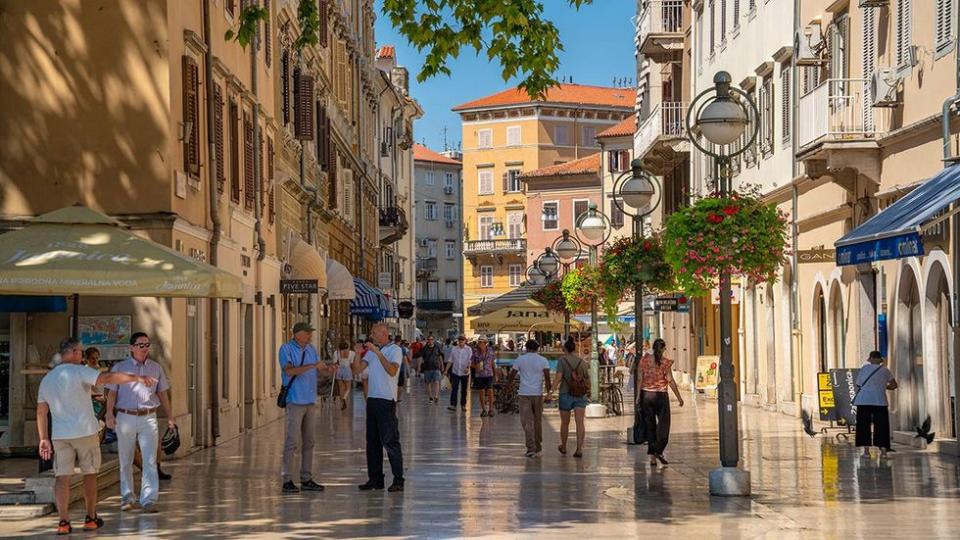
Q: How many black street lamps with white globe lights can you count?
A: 6